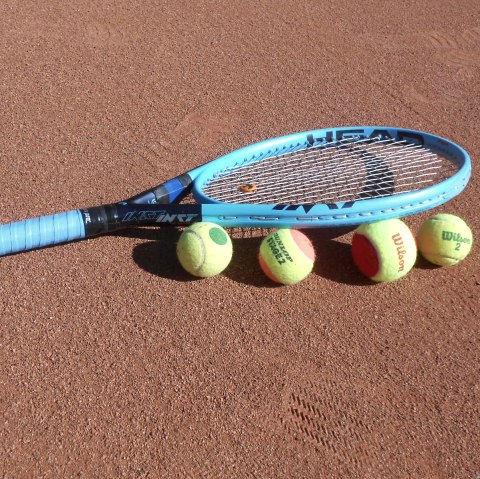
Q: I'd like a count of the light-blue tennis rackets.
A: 1